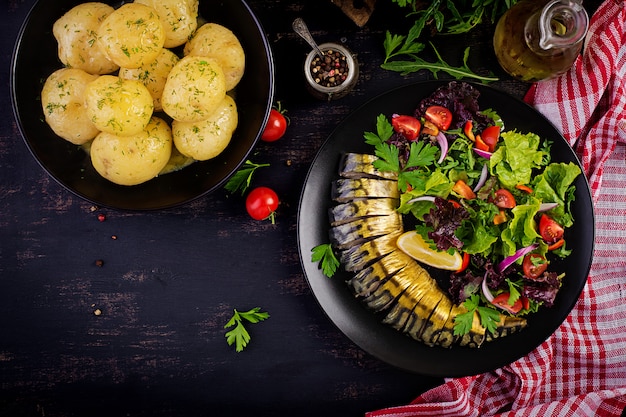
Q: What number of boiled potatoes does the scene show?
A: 10